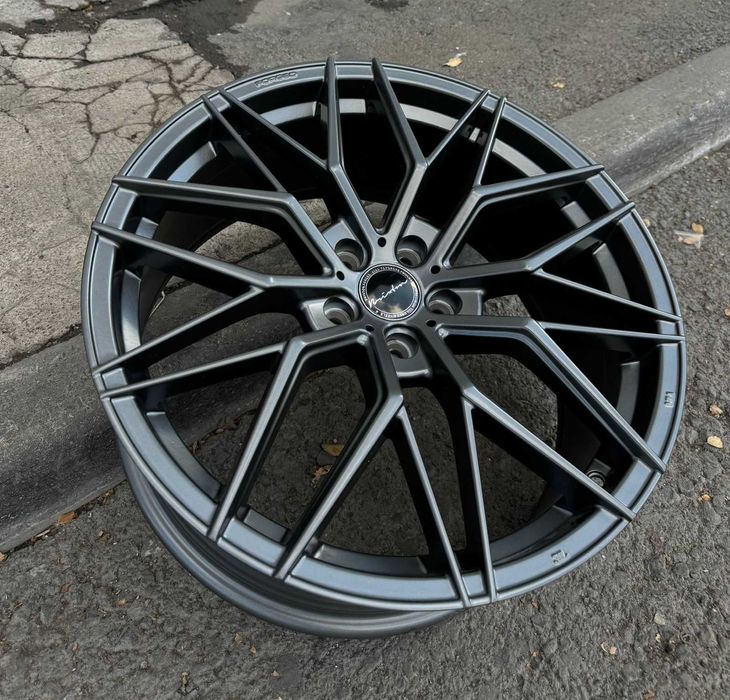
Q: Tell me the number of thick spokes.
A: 10